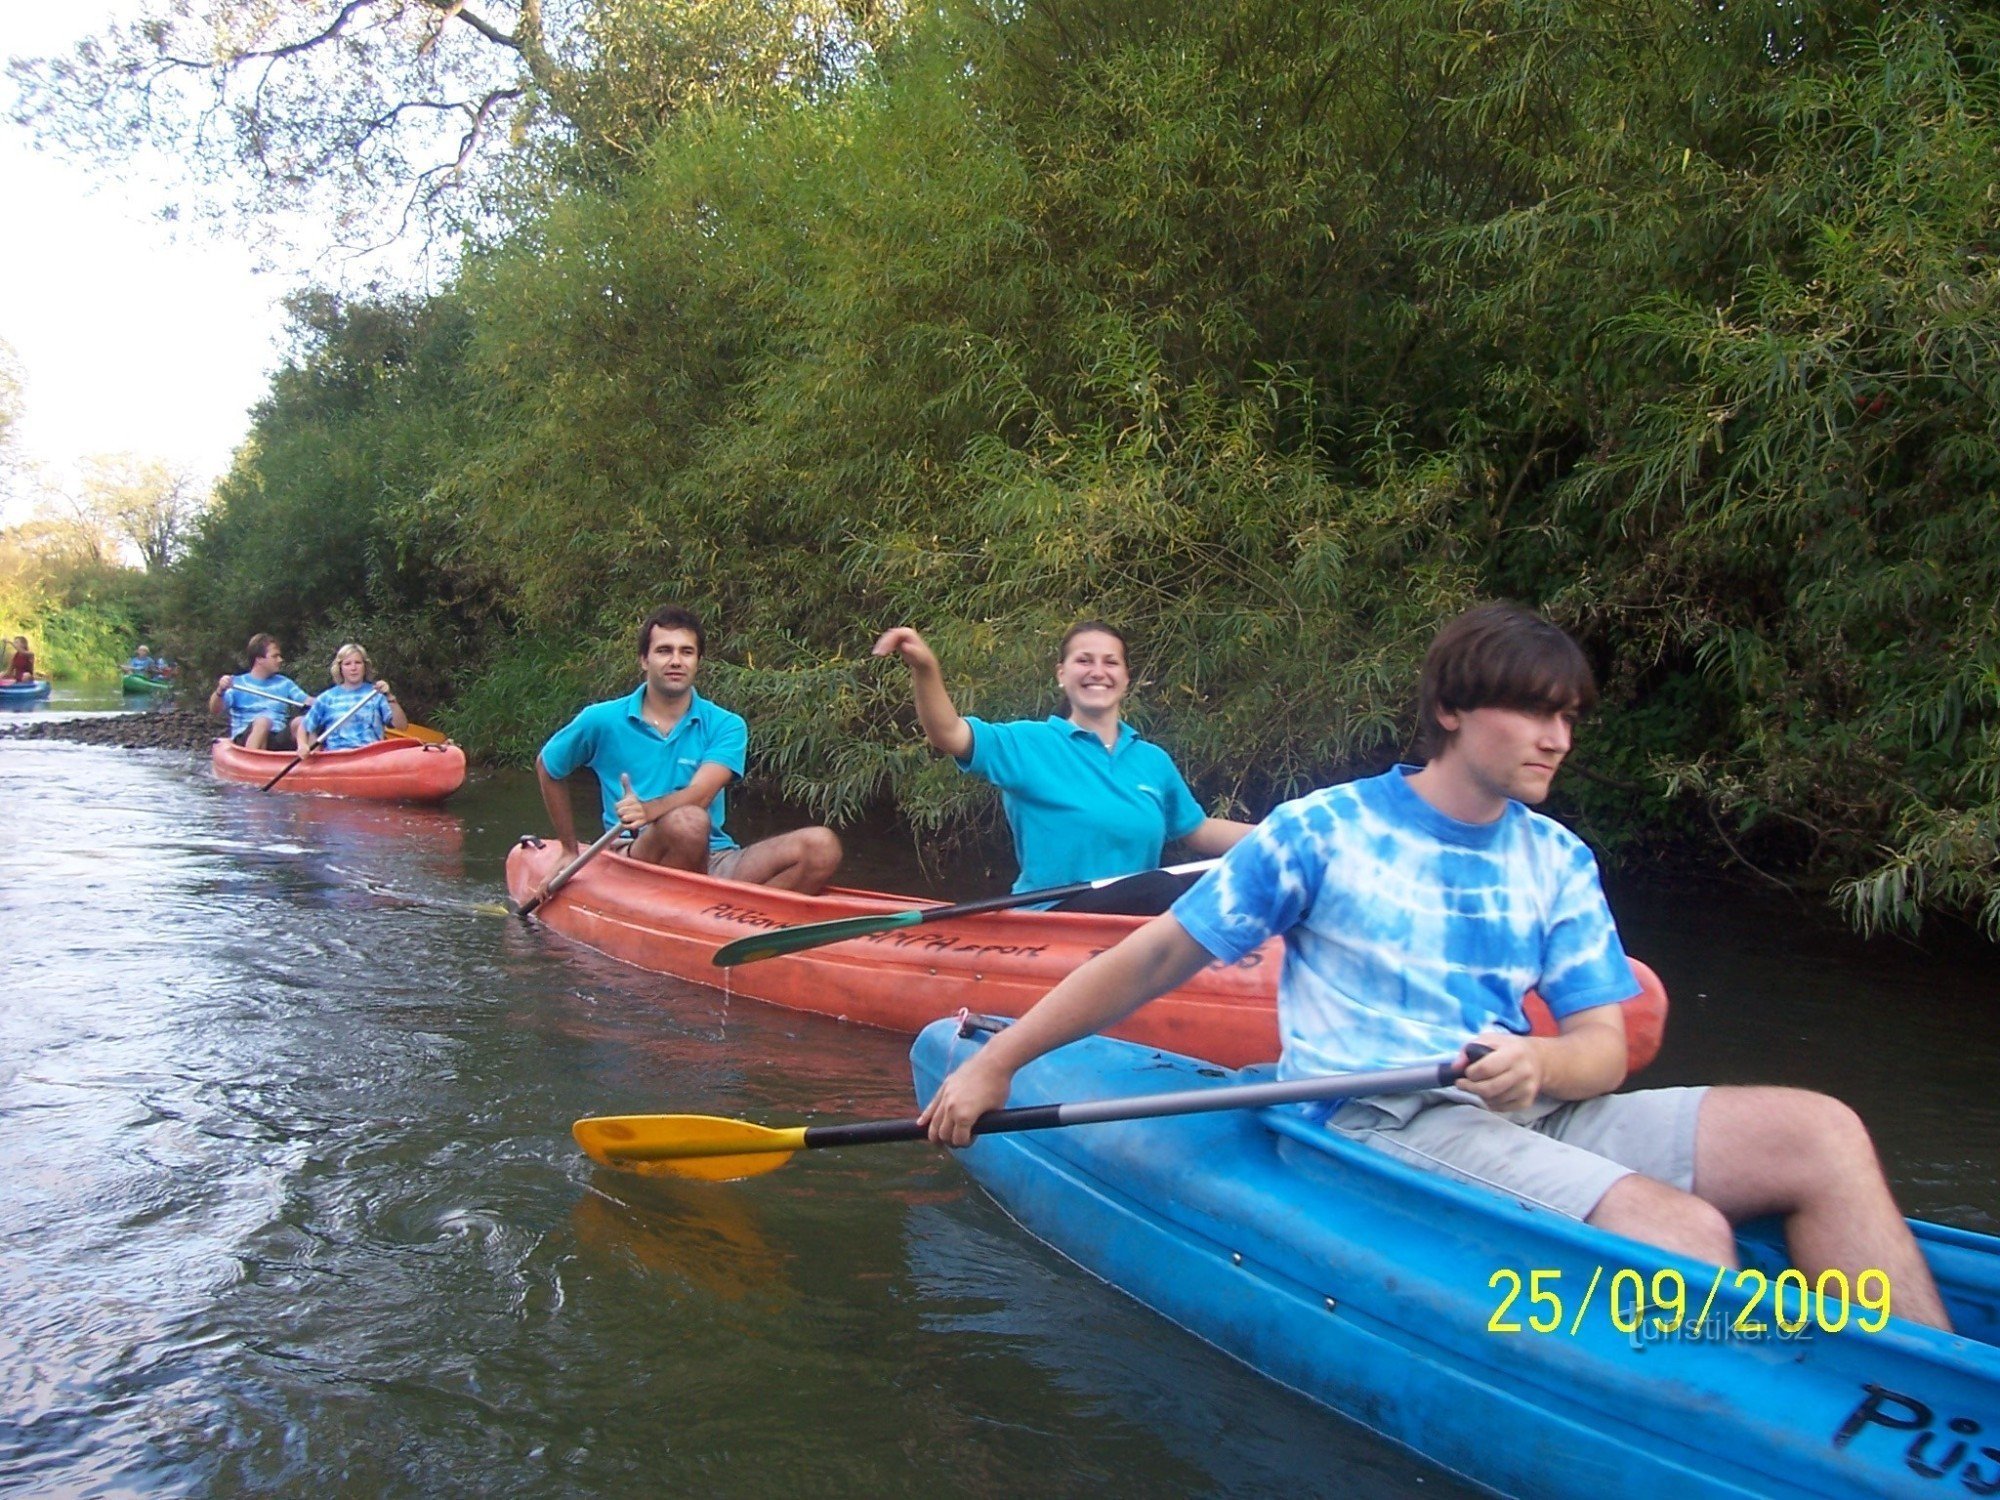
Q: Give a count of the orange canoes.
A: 2